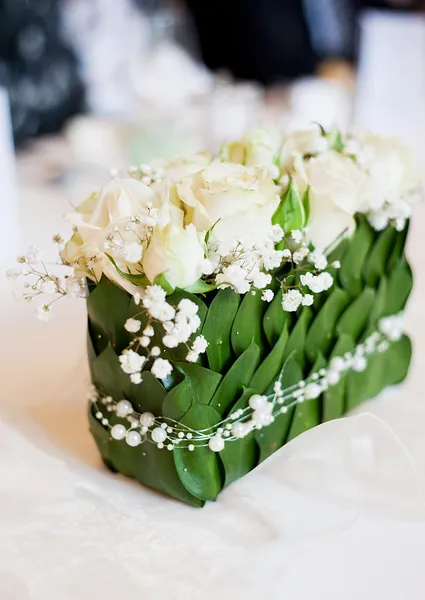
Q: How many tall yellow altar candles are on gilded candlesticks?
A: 0